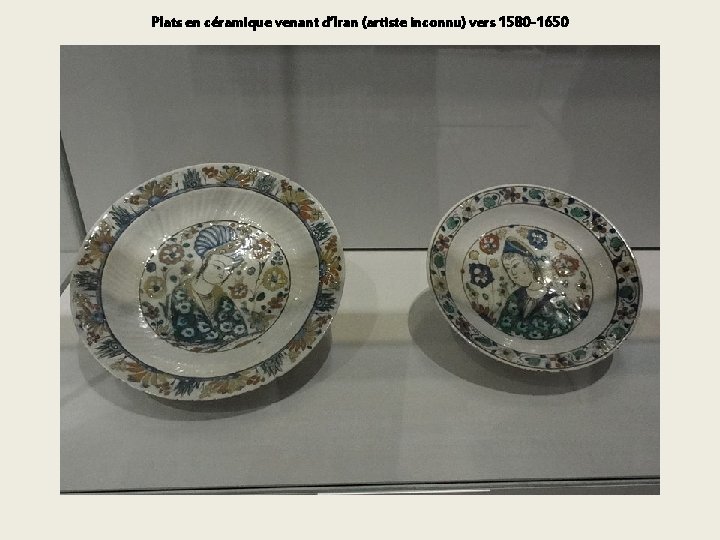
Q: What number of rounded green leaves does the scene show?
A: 12